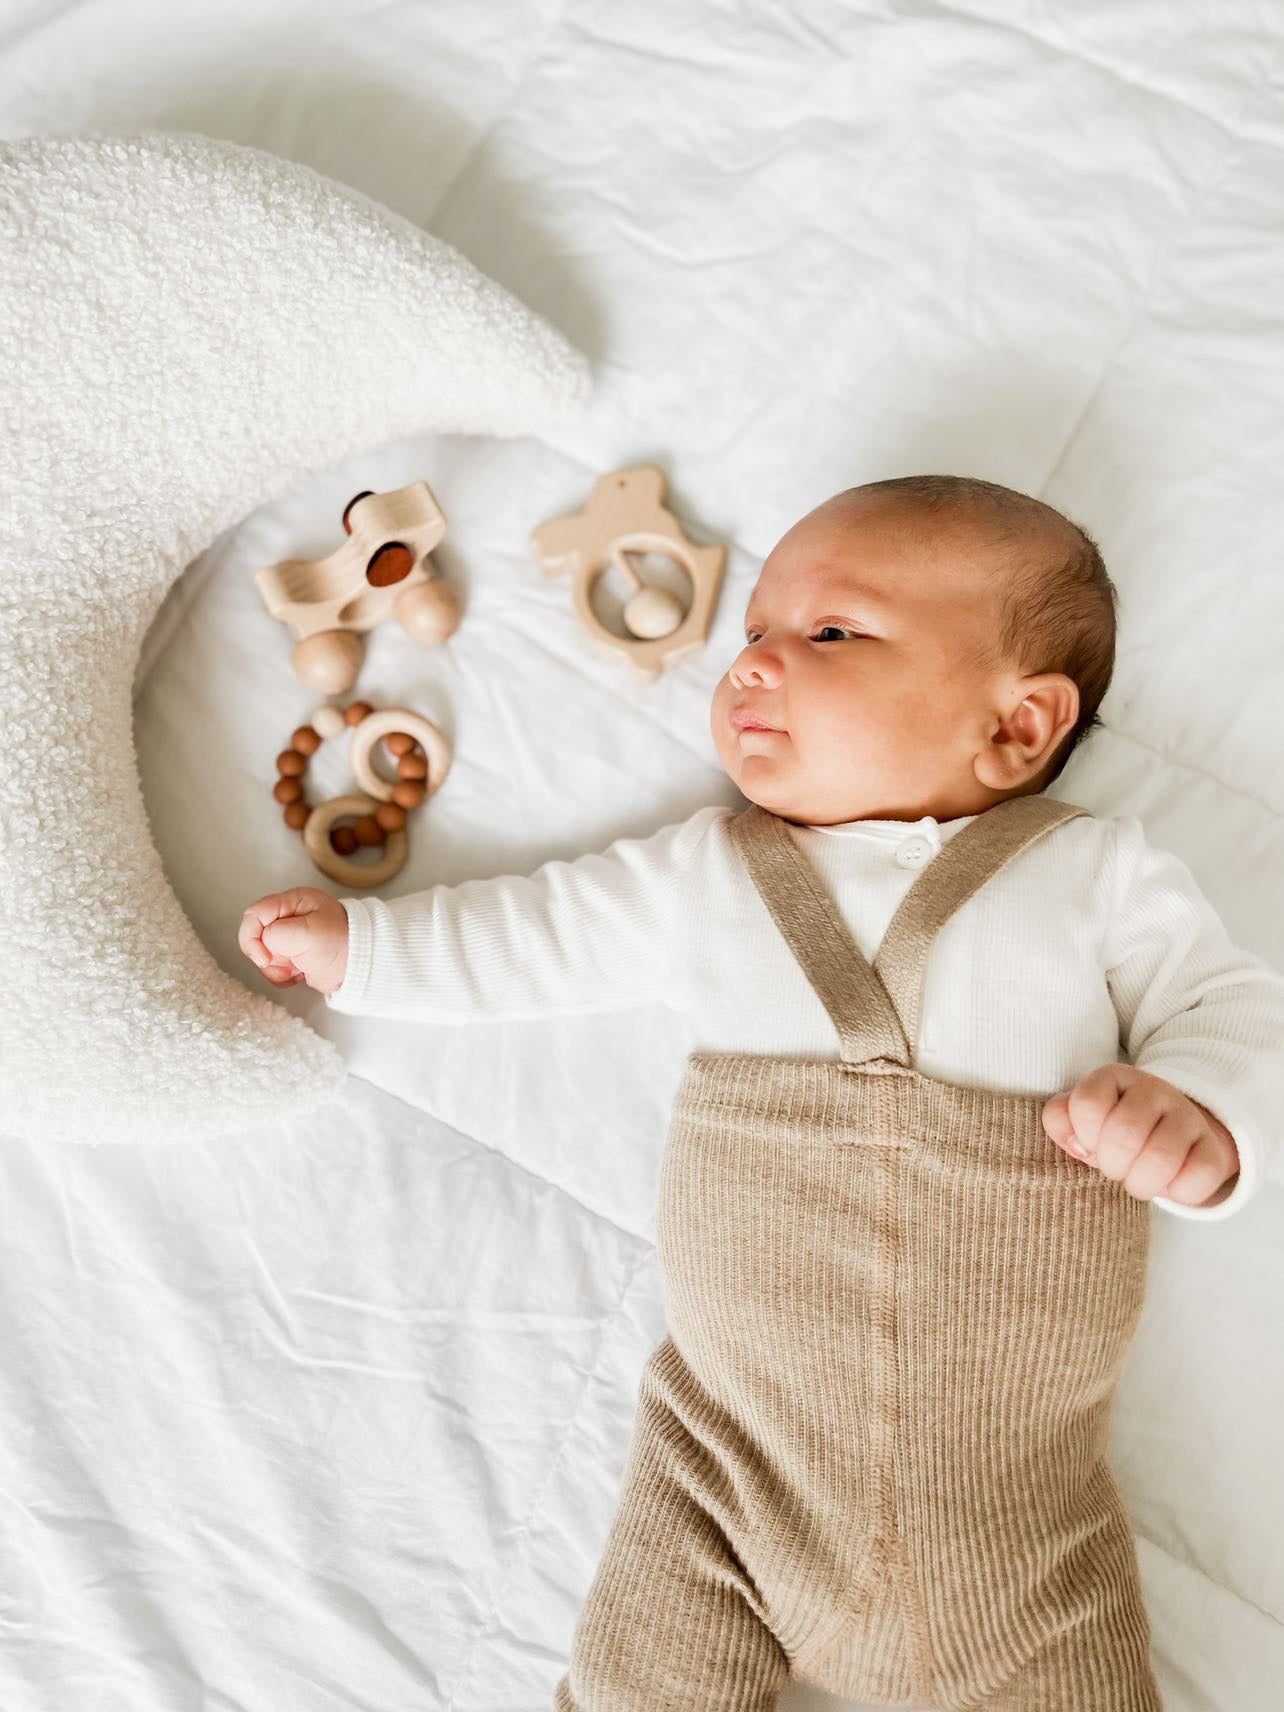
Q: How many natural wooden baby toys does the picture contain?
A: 3